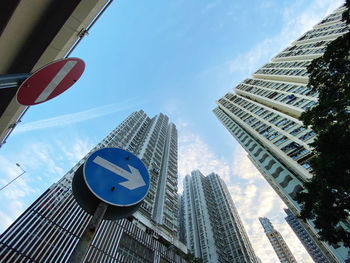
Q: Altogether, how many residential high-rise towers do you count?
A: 5